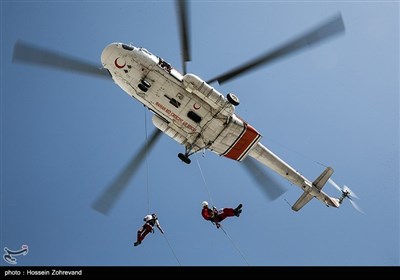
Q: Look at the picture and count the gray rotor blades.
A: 5